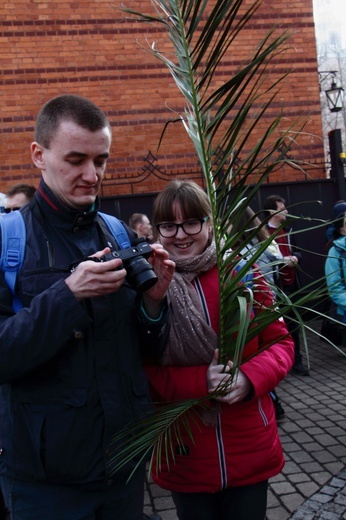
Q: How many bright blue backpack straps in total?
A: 2